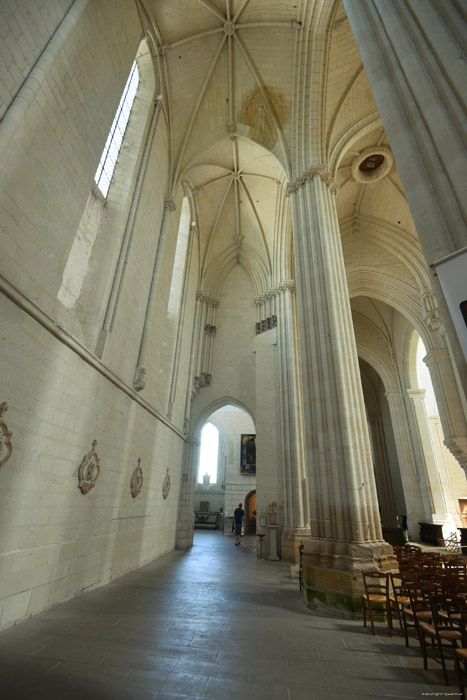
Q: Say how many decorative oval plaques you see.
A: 4